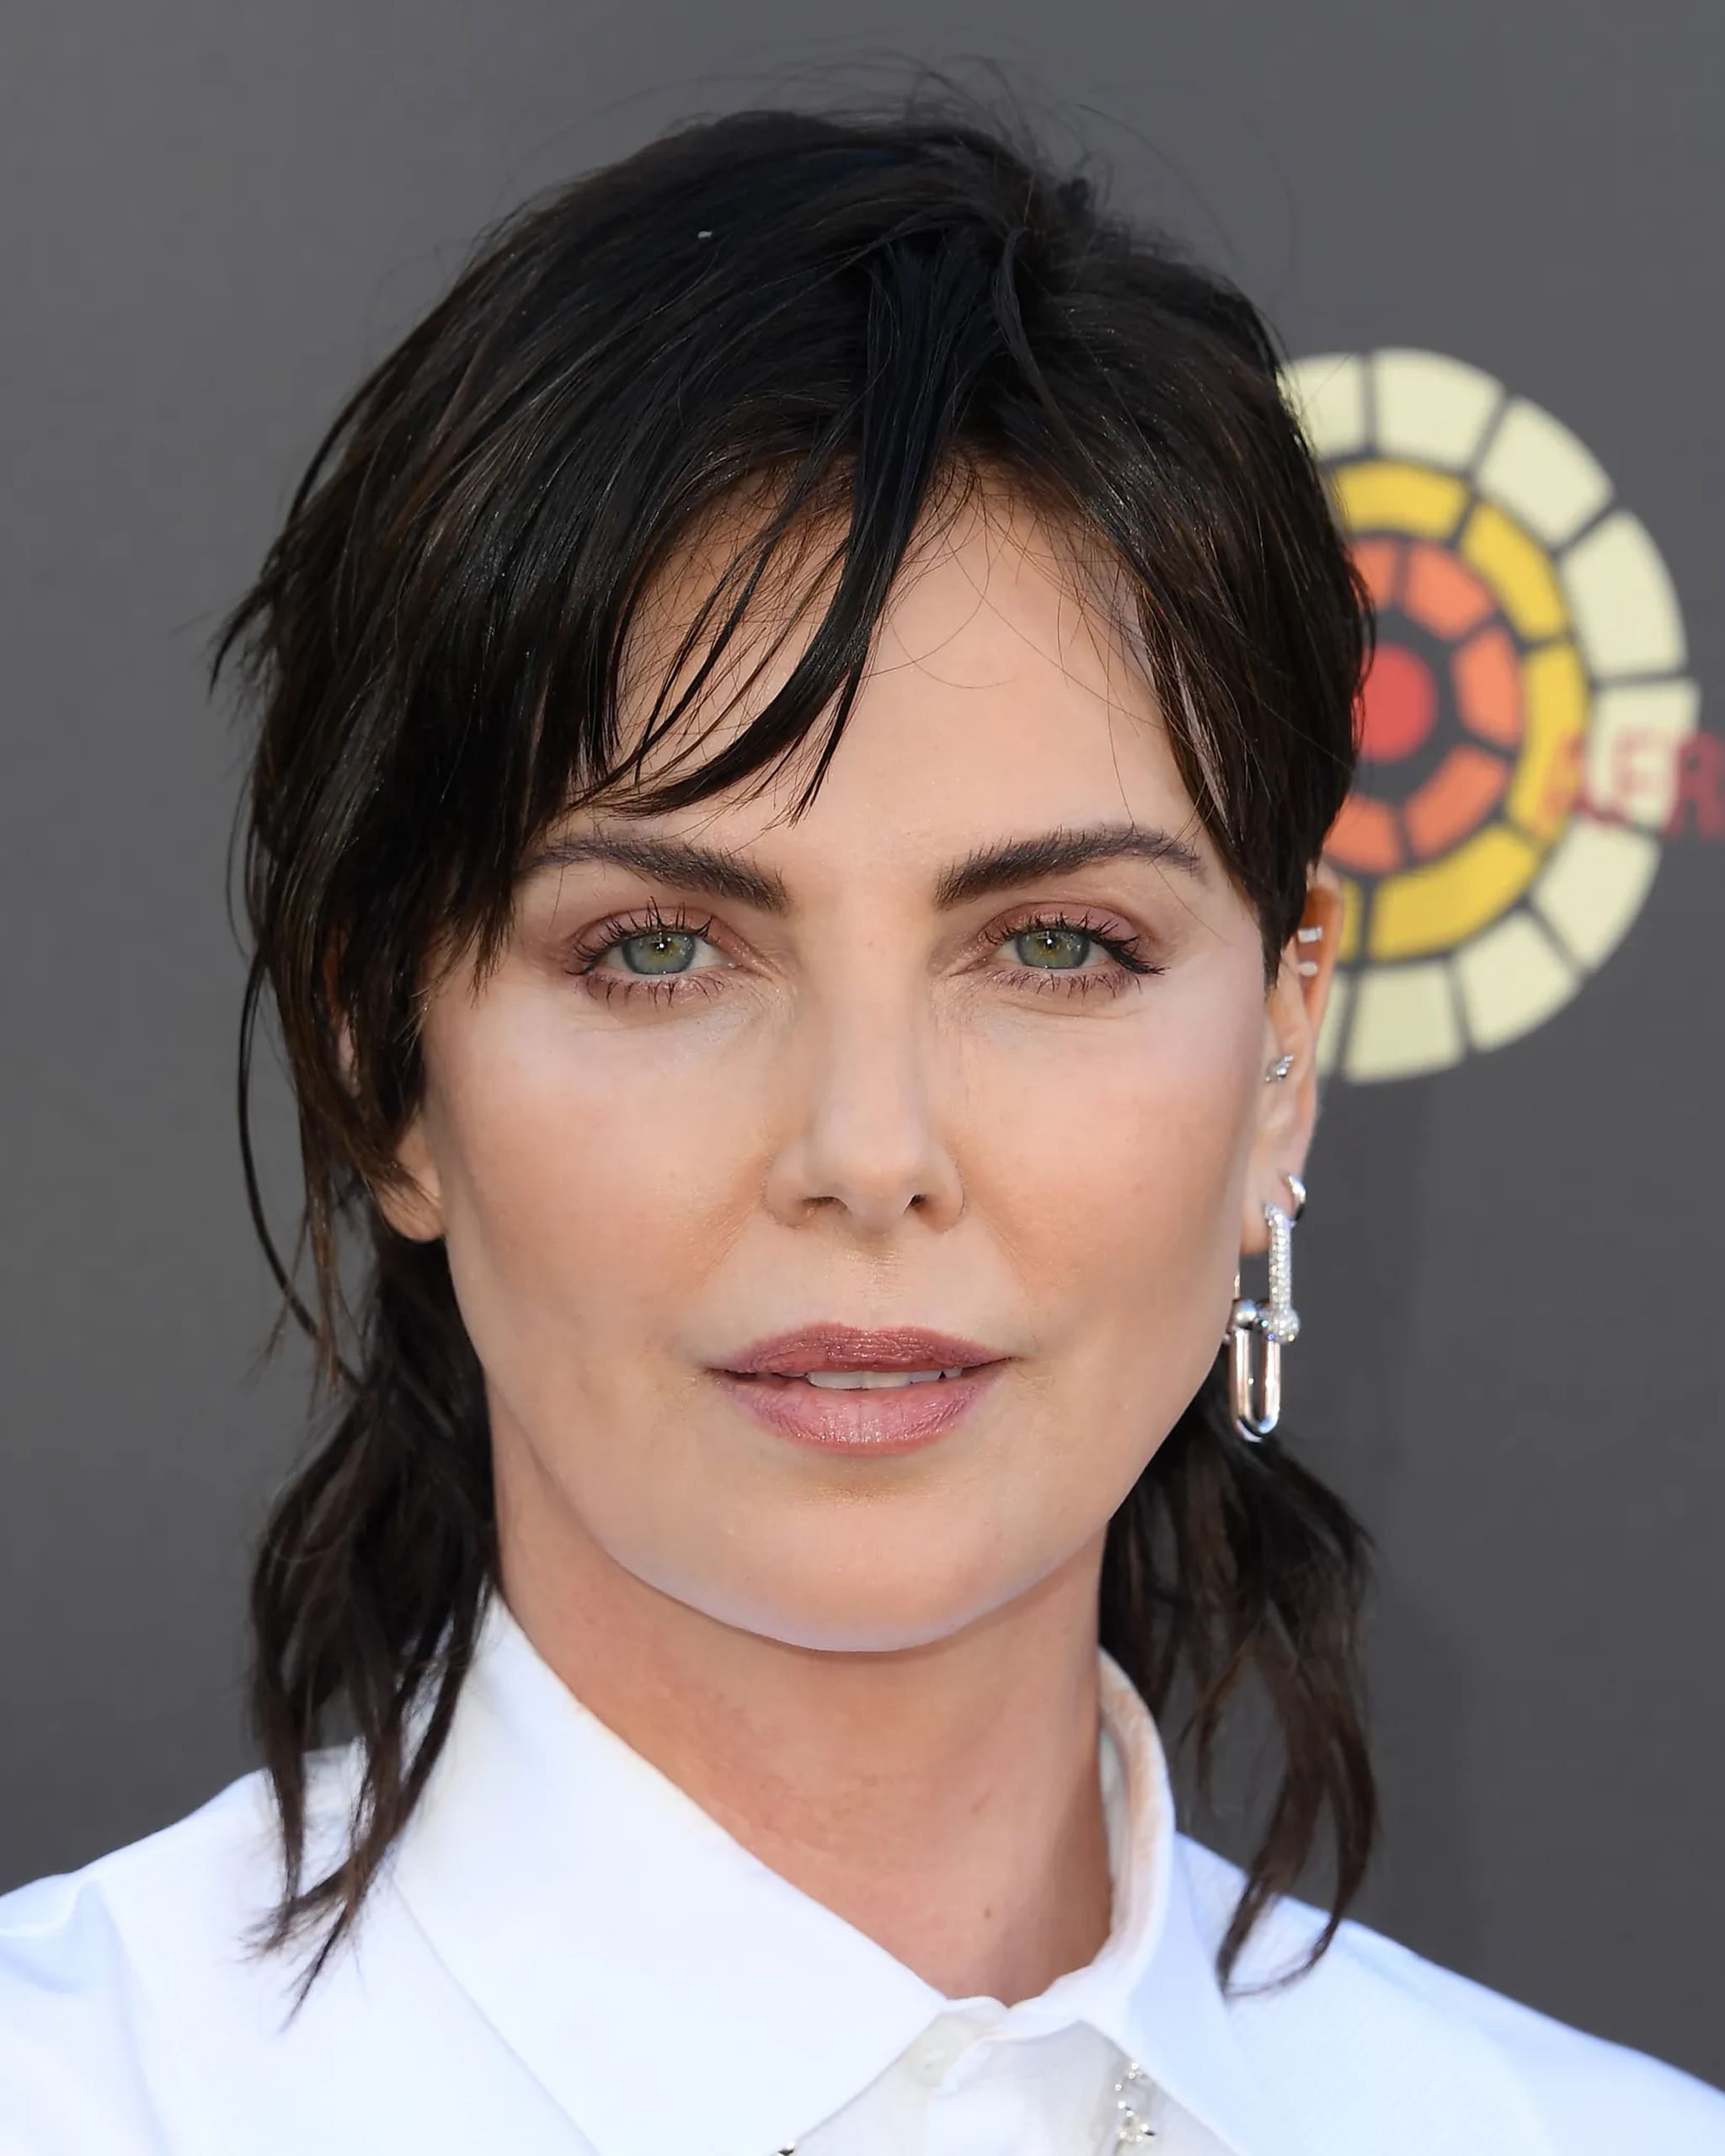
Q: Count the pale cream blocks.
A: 9